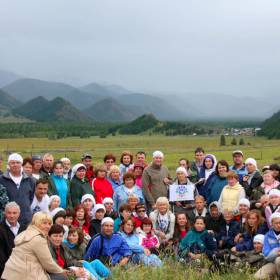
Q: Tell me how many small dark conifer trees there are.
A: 3